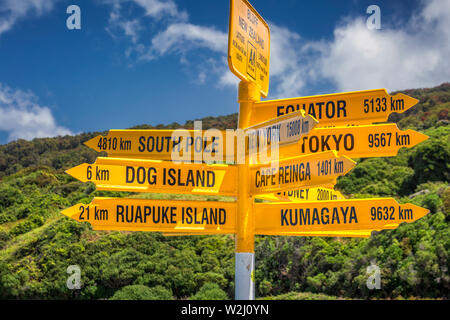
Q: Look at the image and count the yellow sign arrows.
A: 9